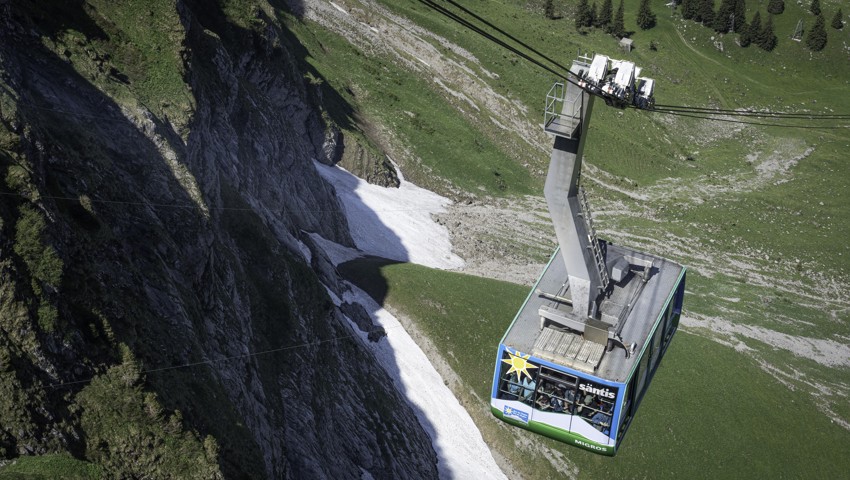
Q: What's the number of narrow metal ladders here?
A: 1